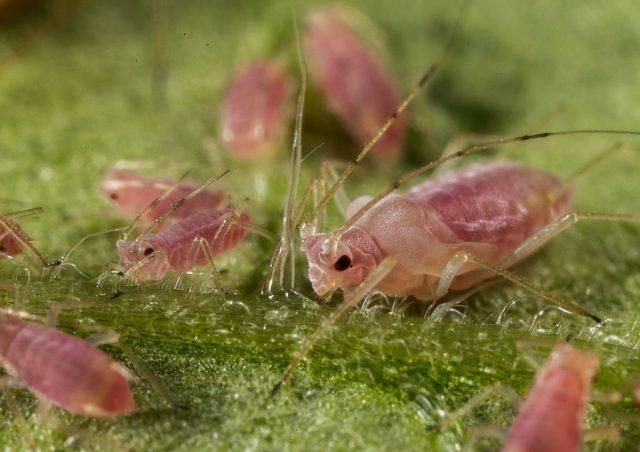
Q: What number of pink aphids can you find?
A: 8